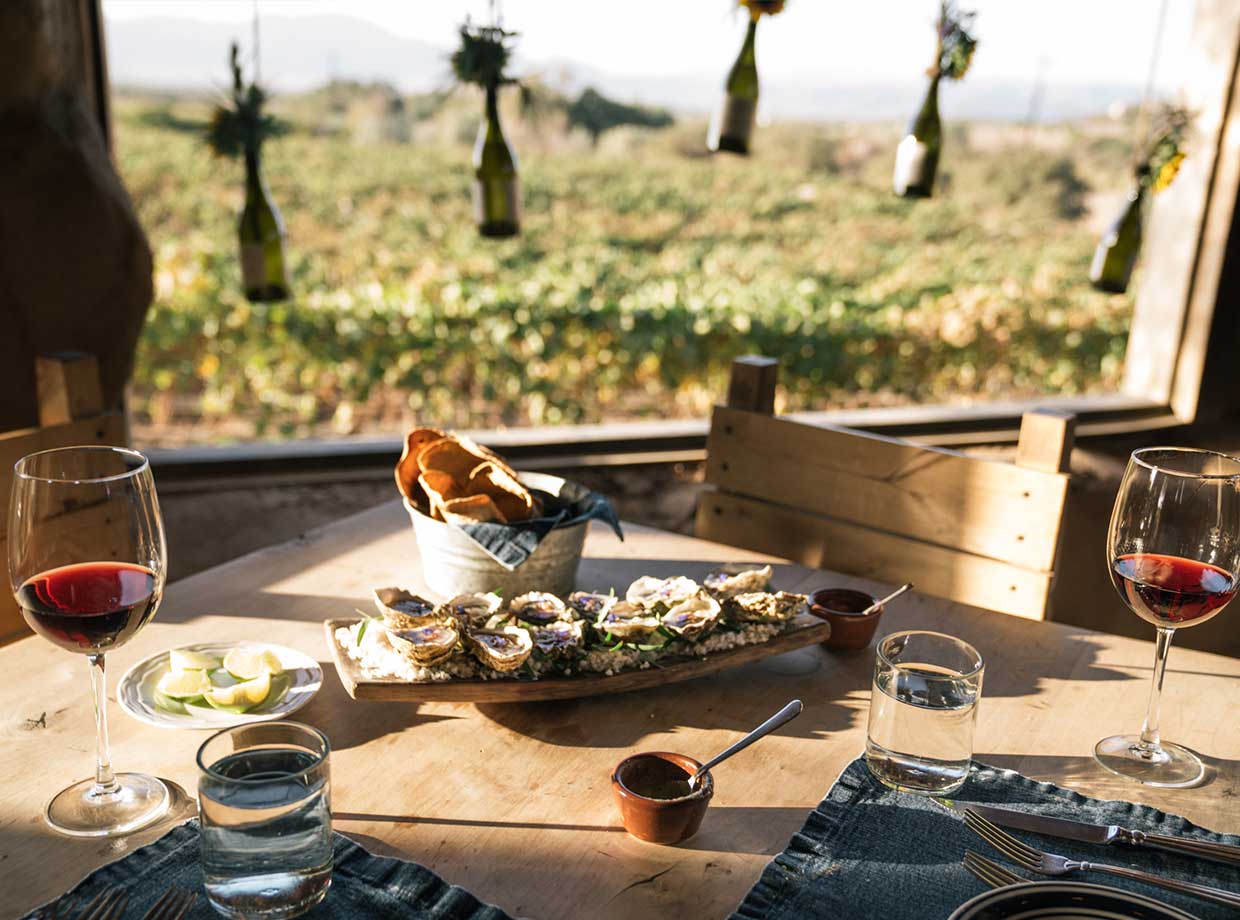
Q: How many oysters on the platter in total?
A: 12